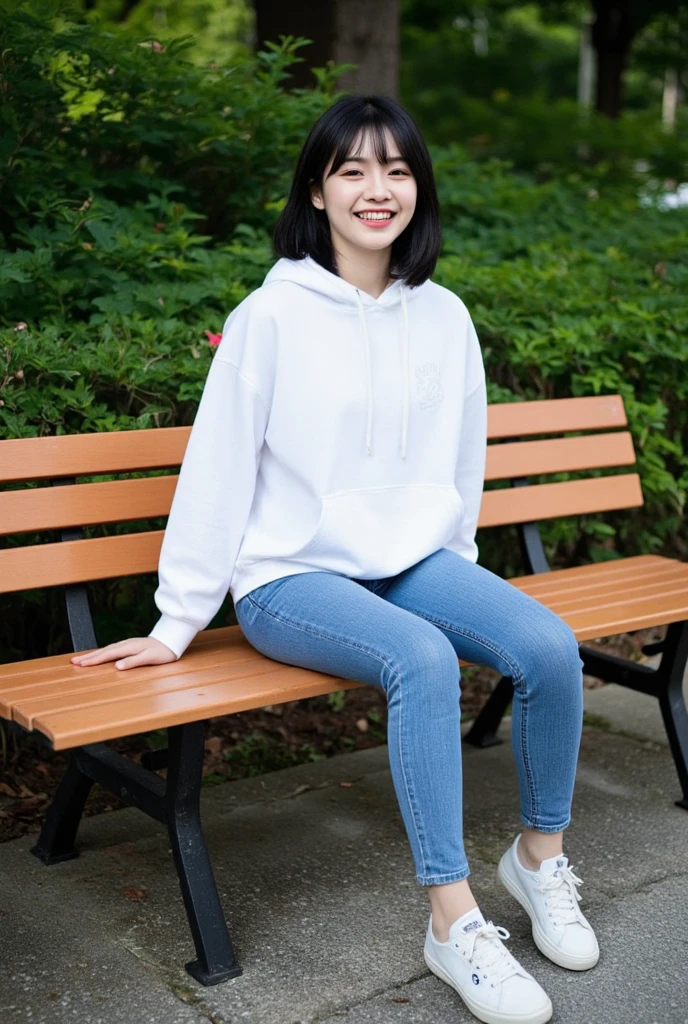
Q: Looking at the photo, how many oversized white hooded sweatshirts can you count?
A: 1